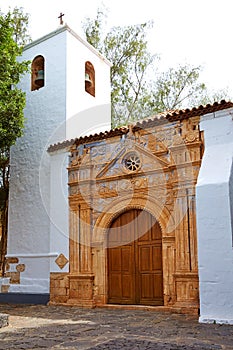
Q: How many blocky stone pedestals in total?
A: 2